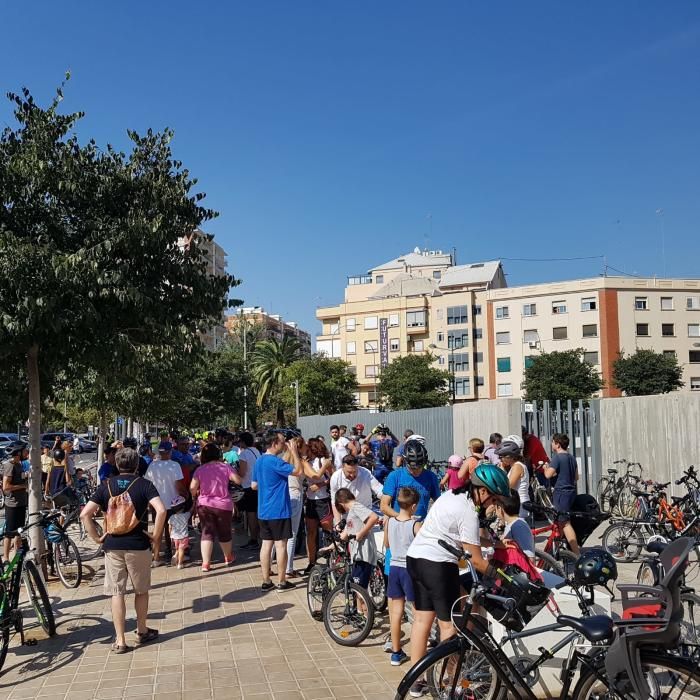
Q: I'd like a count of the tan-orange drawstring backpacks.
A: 1